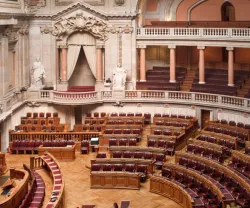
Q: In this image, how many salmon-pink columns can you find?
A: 6